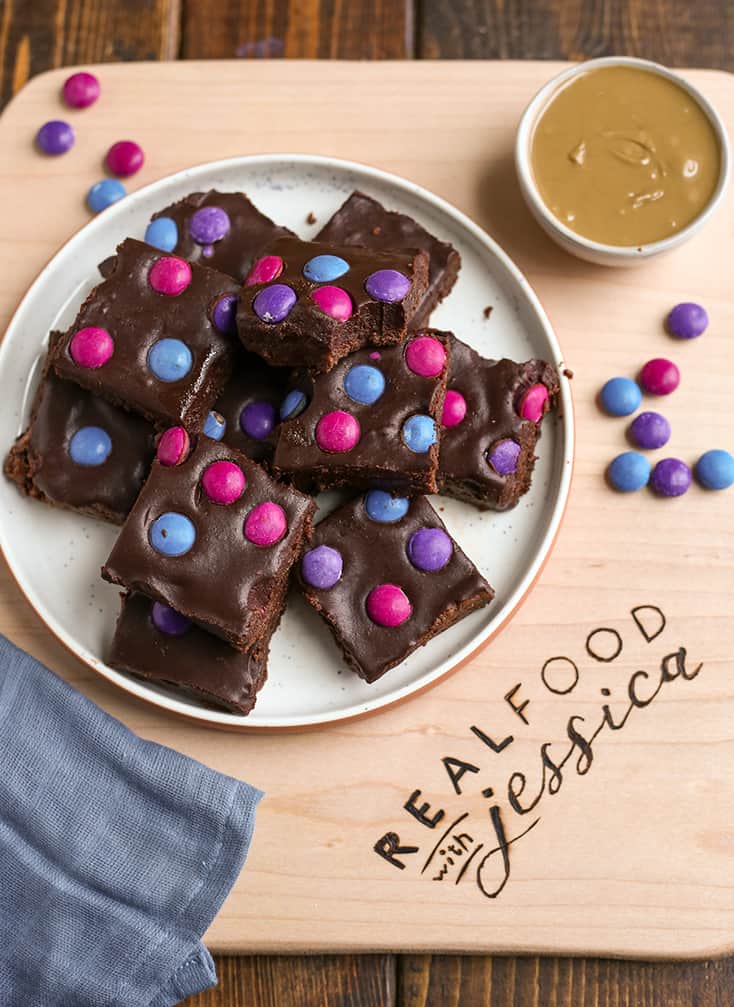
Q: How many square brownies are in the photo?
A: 11